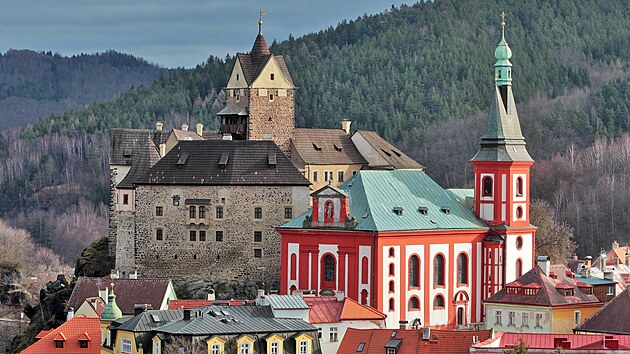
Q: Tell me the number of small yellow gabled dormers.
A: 5